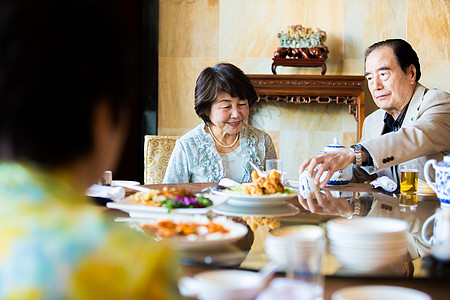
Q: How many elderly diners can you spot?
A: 2